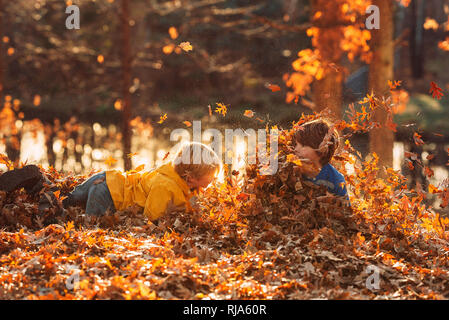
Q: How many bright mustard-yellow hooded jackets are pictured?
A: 1